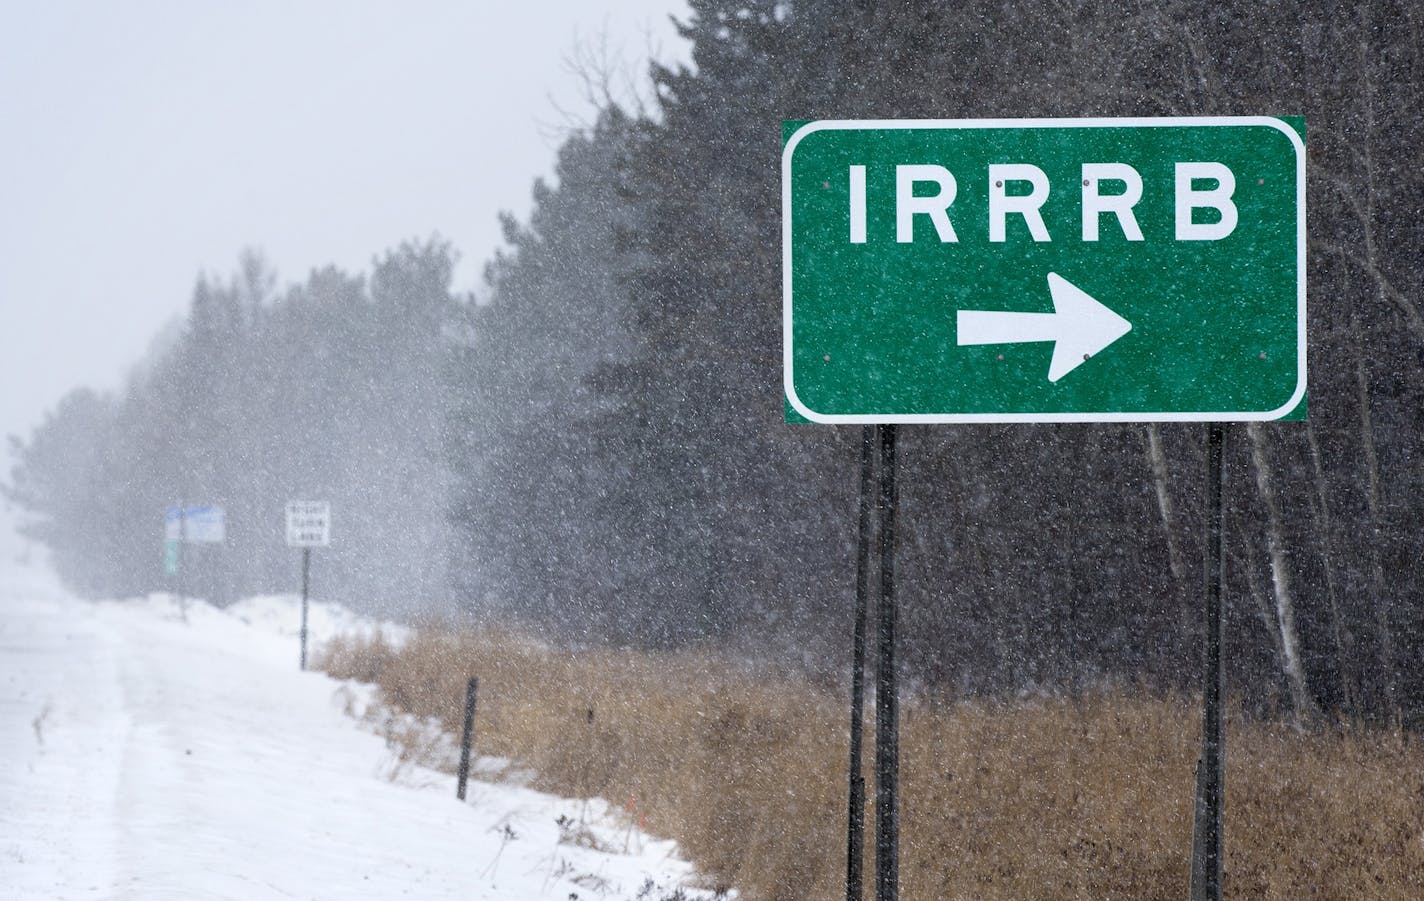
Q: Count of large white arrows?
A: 1